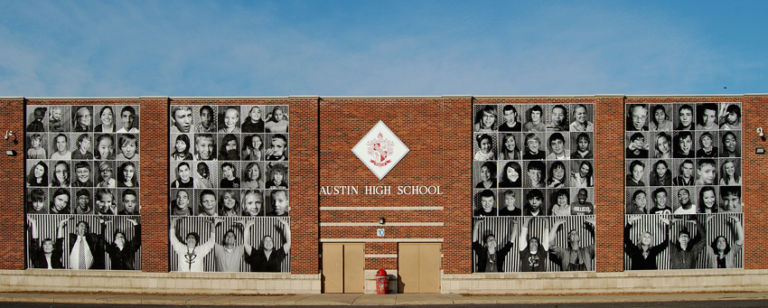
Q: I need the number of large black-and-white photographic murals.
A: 4